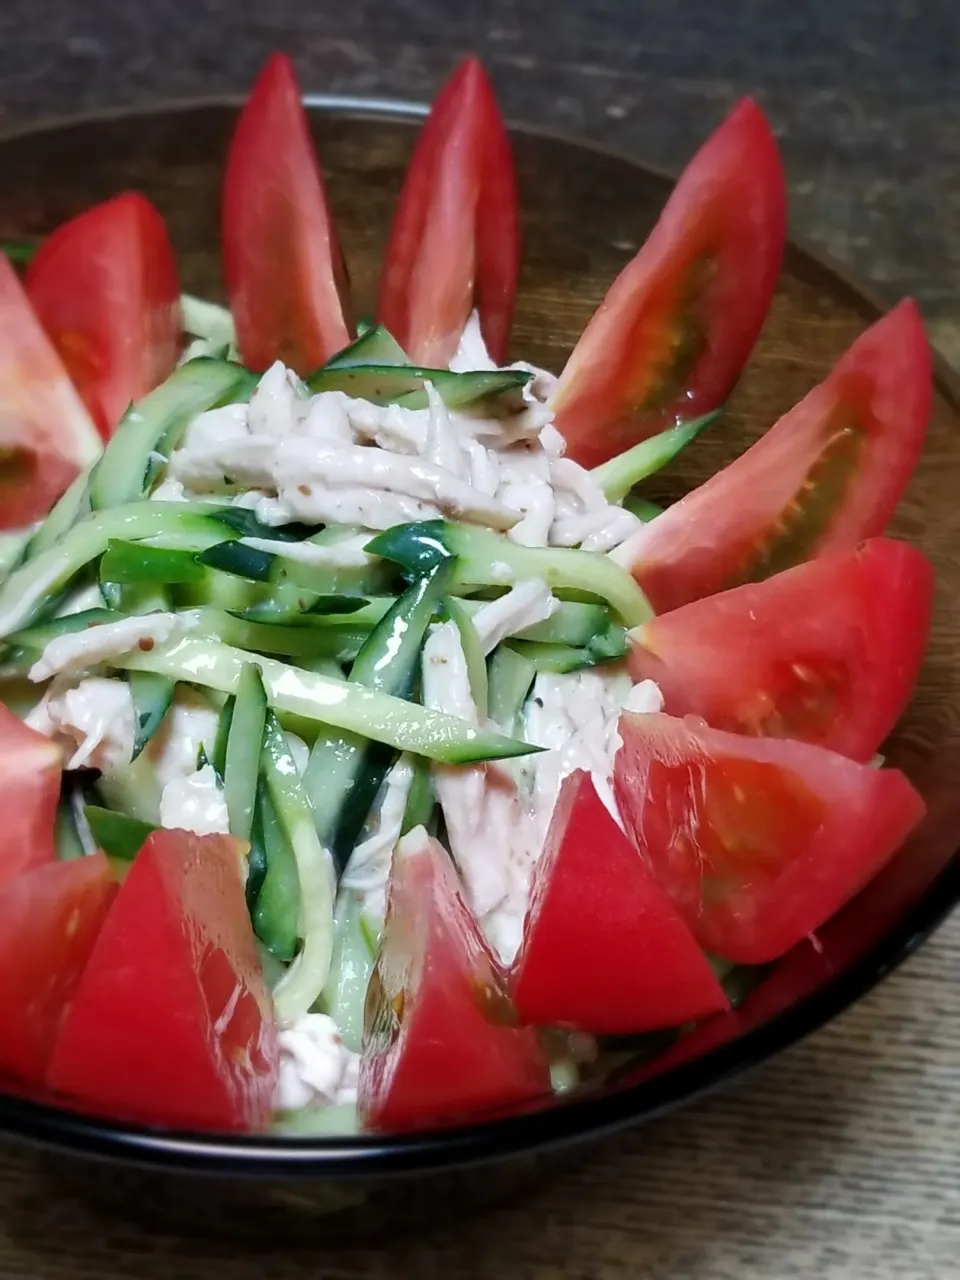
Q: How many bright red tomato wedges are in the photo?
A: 13